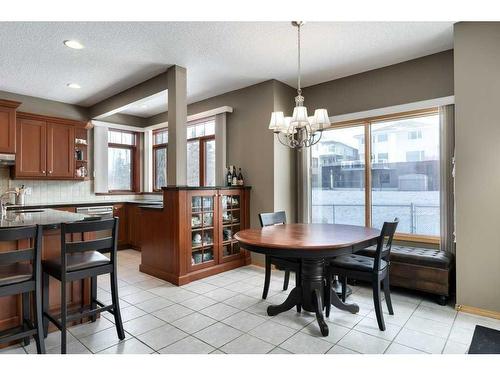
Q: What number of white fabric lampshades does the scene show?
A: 5